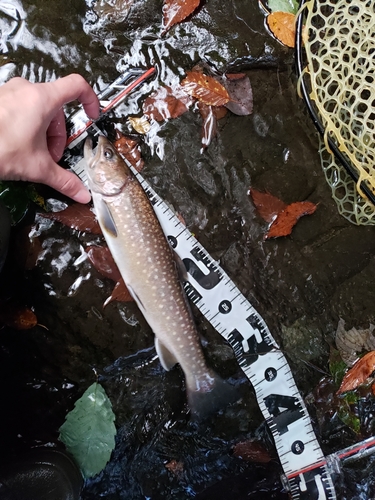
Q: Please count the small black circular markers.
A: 4